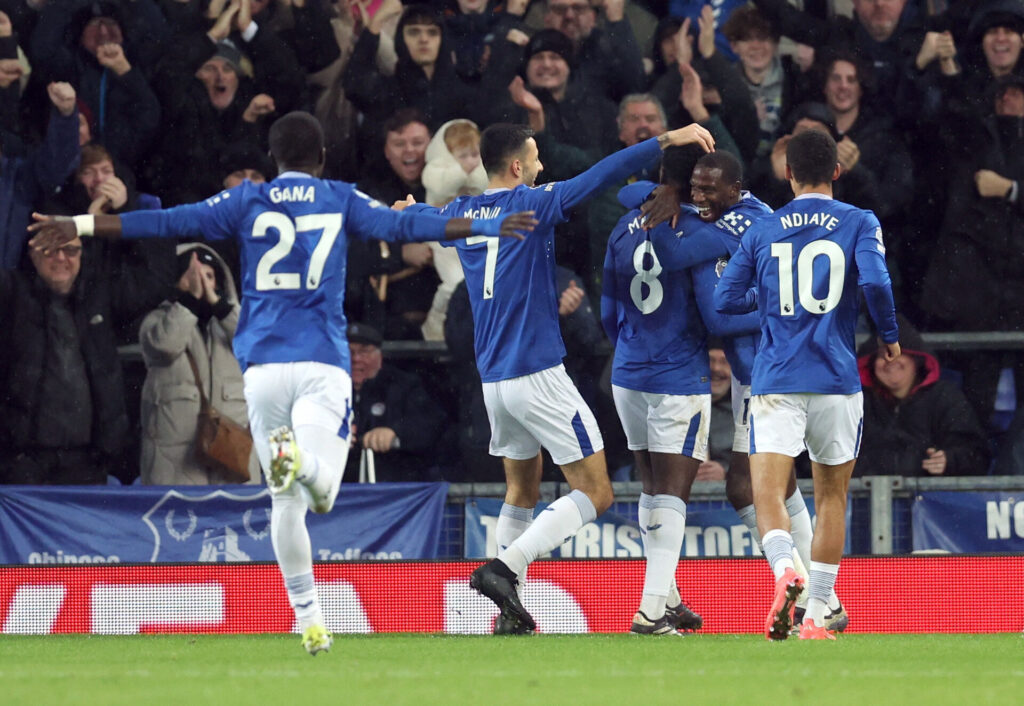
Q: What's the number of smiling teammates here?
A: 2